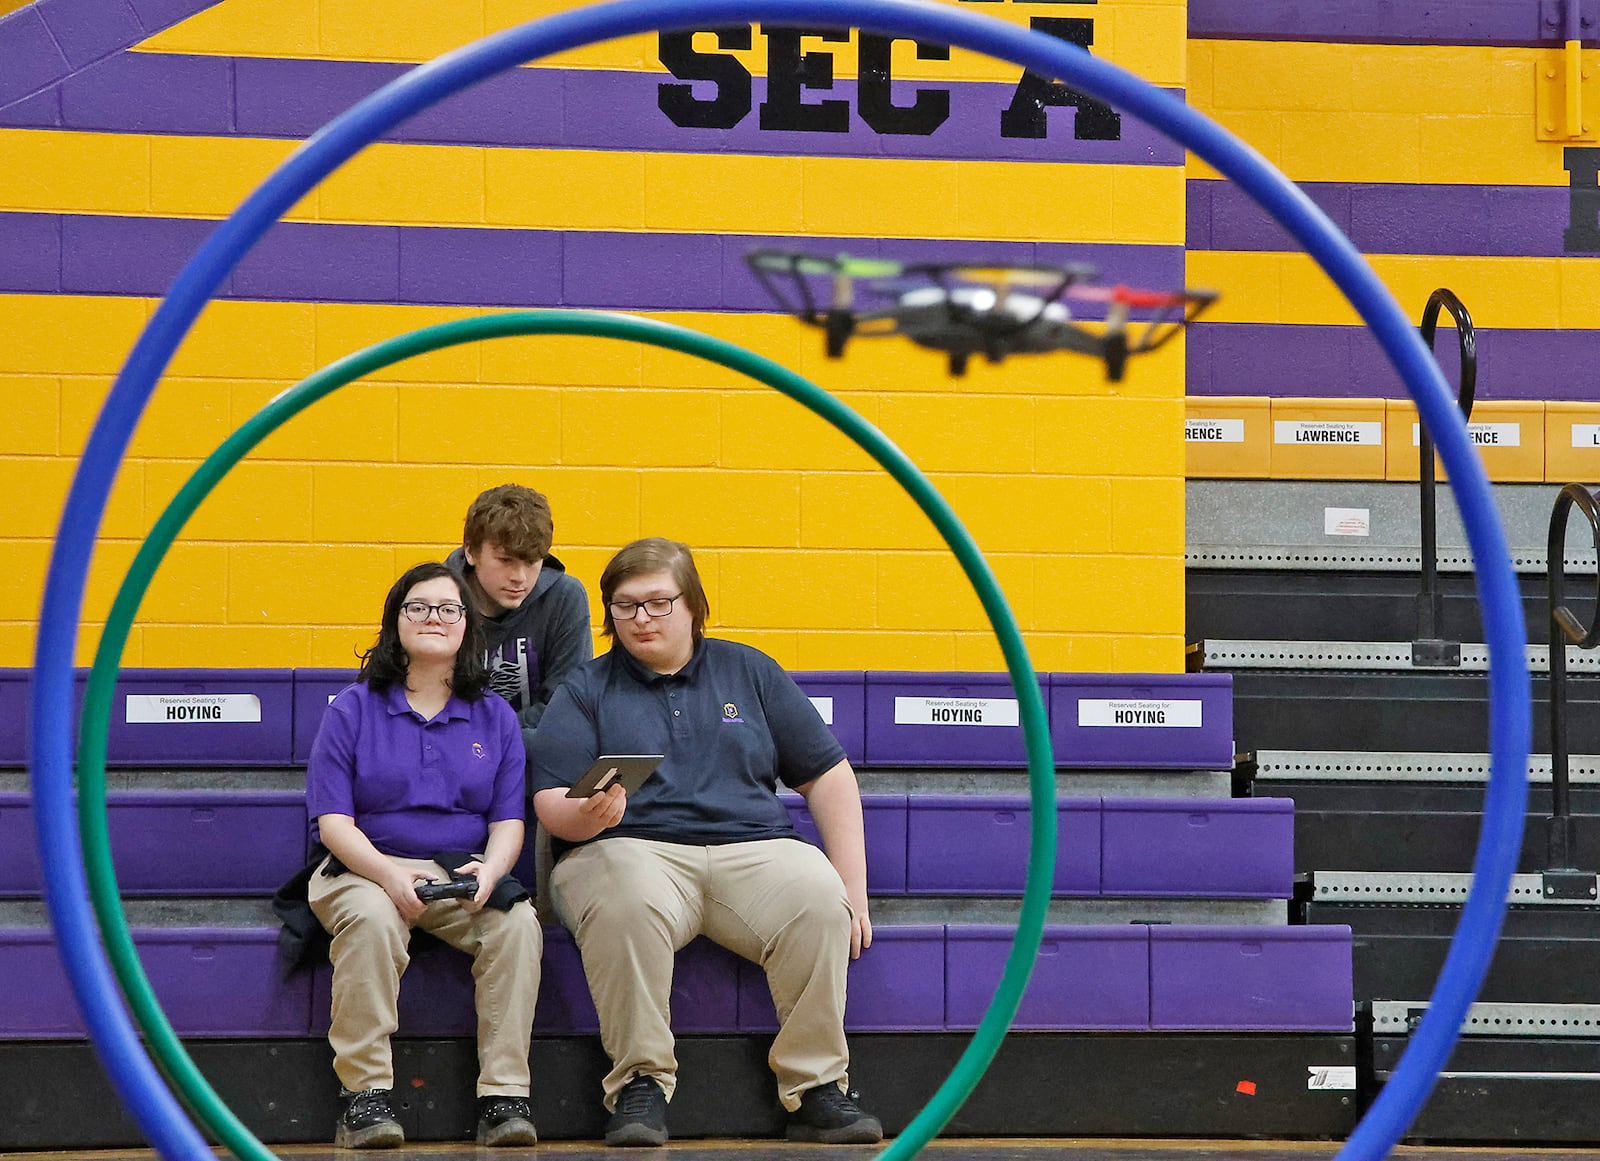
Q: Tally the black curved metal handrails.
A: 2